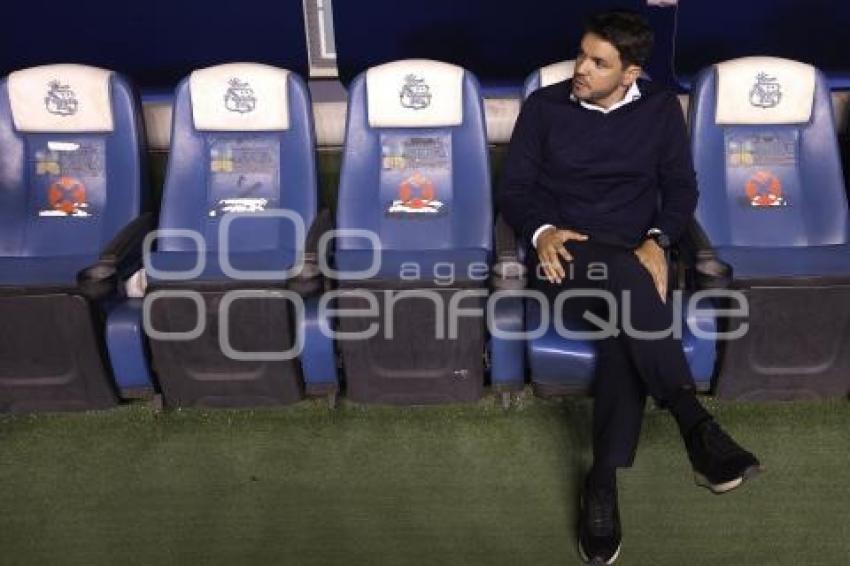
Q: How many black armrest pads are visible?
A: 4